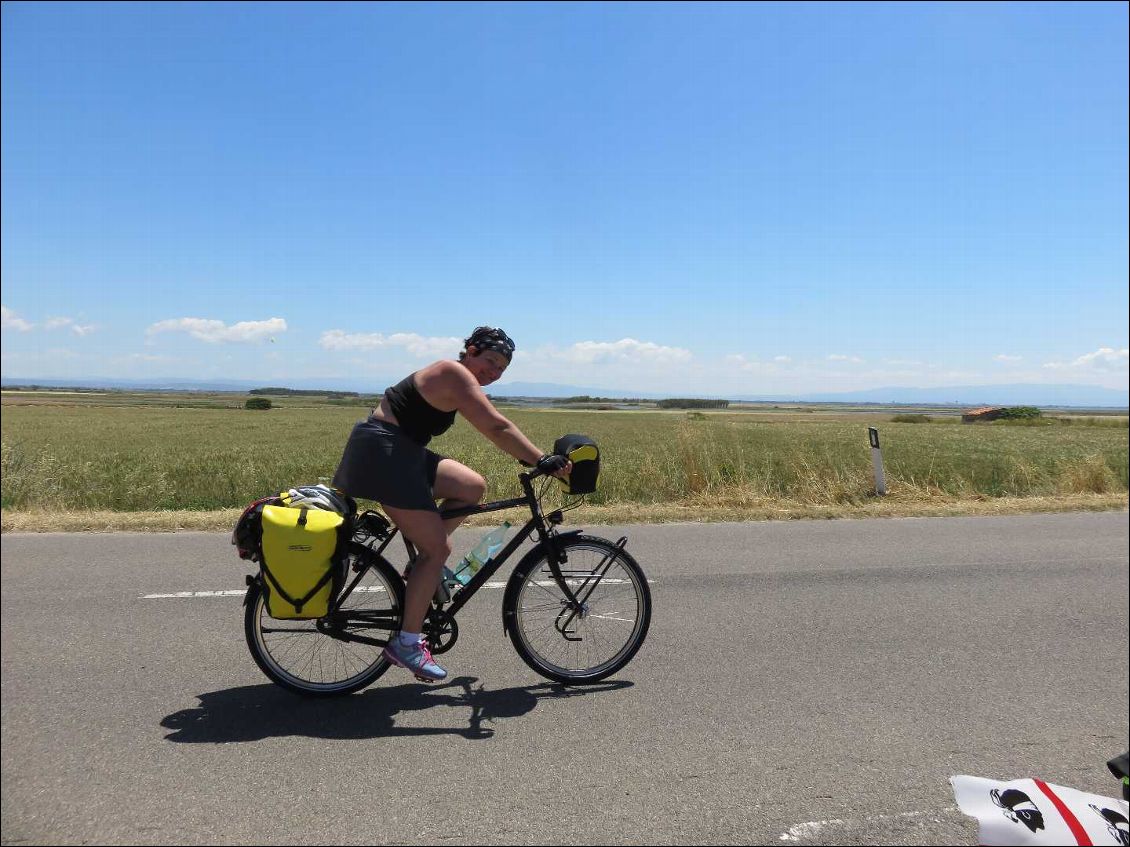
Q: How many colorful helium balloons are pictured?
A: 0